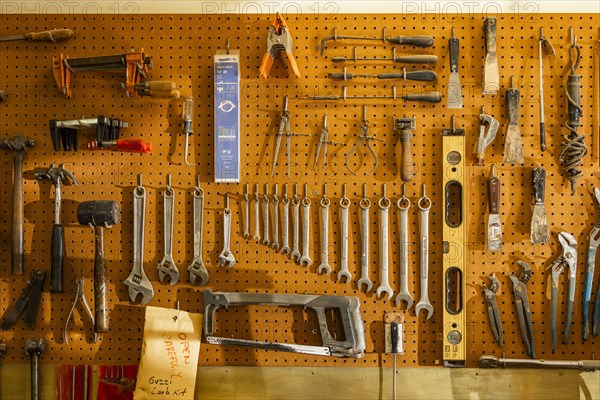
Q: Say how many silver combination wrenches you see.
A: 13